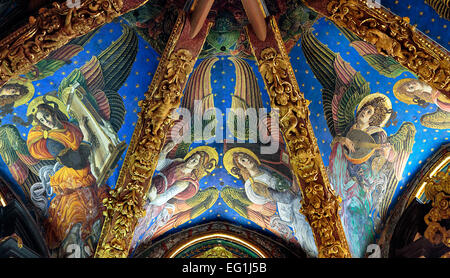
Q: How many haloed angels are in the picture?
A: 6